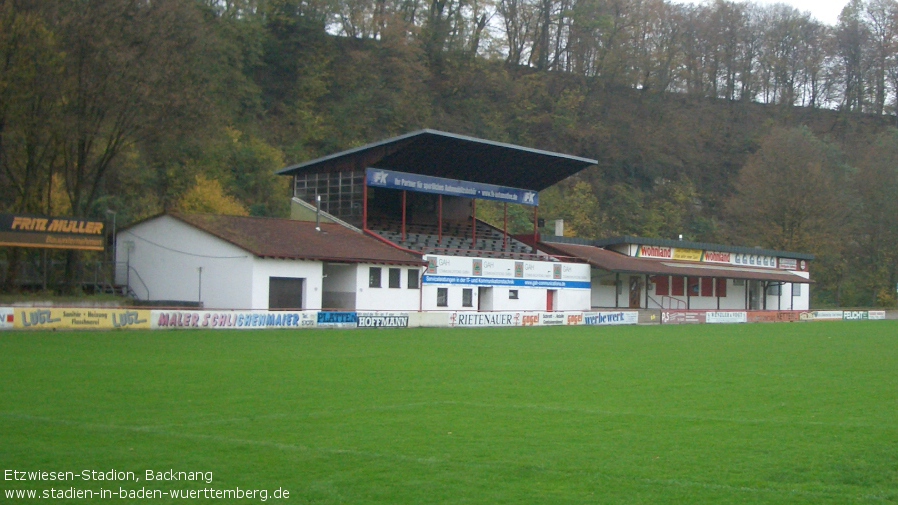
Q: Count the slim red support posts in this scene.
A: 6